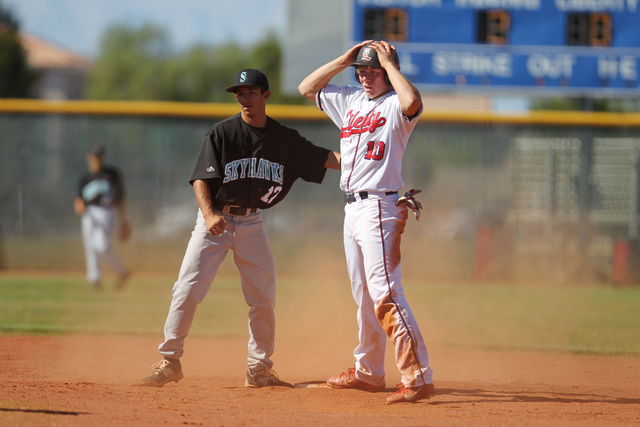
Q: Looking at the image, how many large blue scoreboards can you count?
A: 1